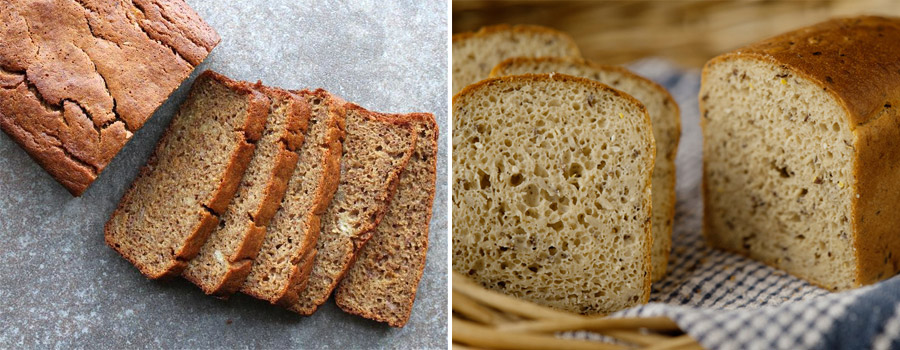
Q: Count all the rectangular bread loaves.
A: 2